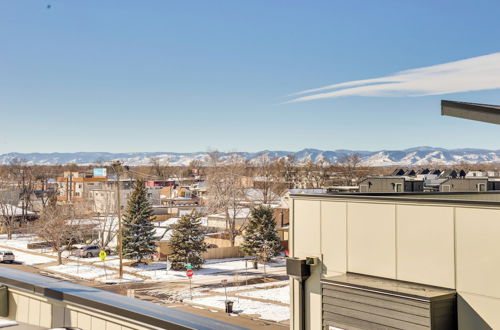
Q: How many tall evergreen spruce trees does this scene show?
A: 3